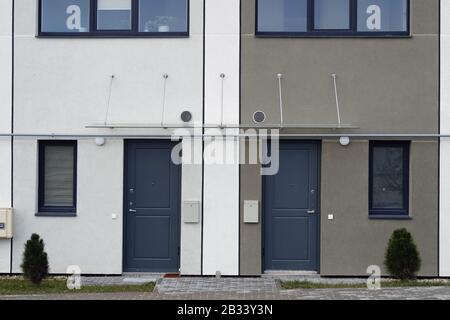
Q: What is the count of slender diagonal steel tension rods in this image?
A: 5